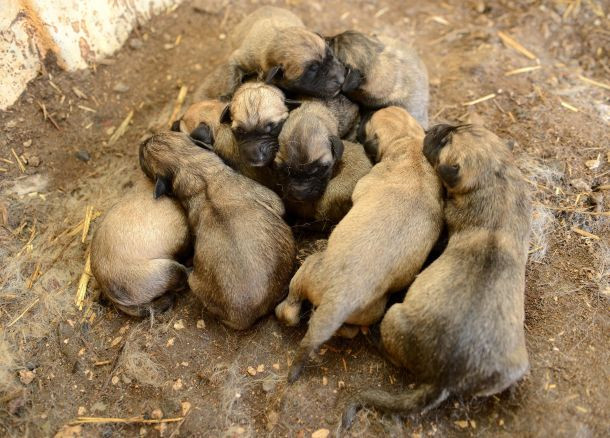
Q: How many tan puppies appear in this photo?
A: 9